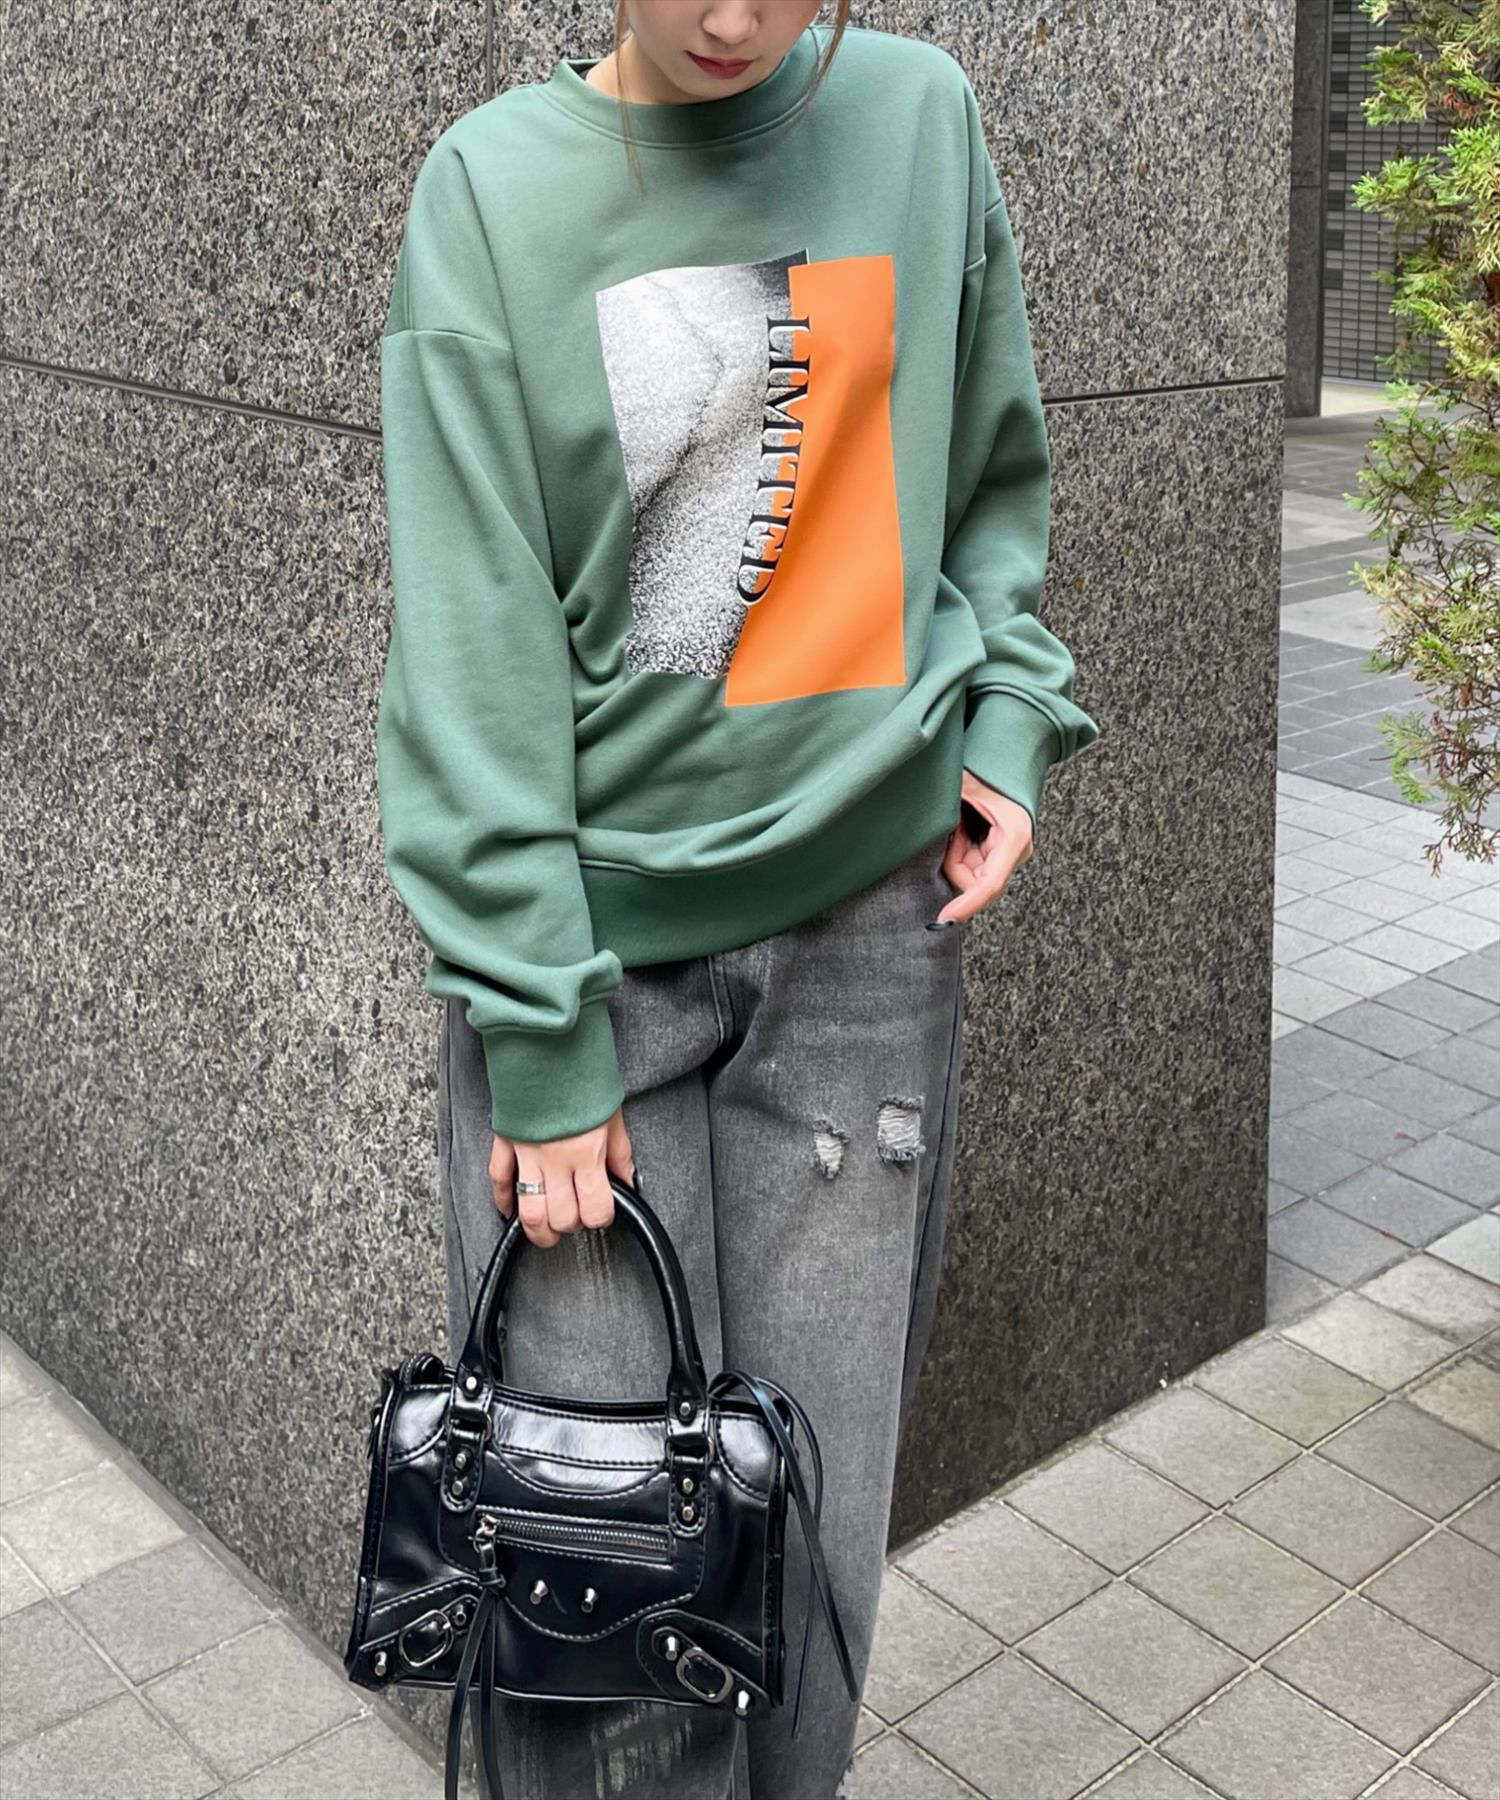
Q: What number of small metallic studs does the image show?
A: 12